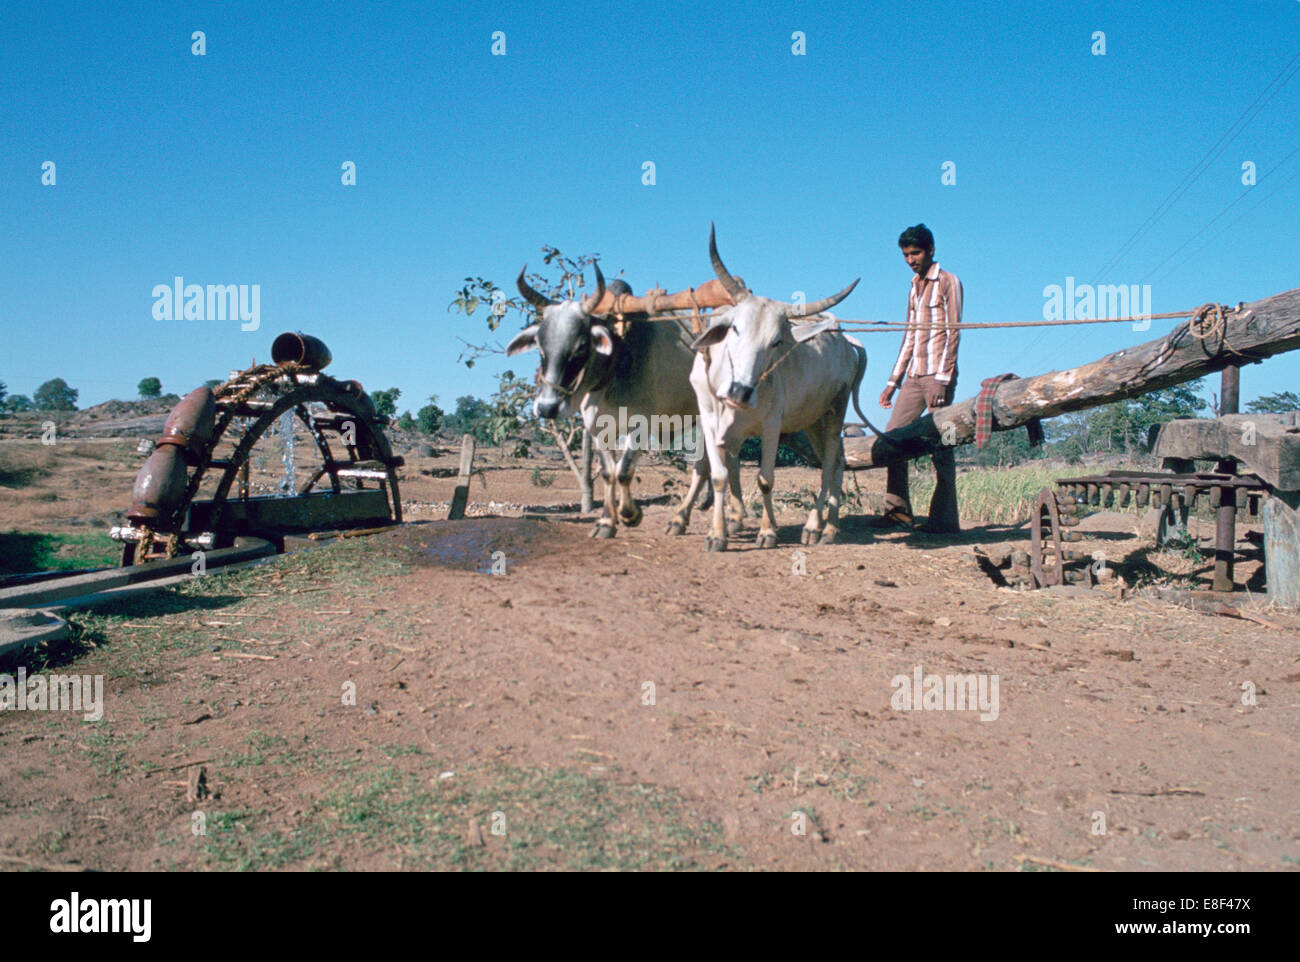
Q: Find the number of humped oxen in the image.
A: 2